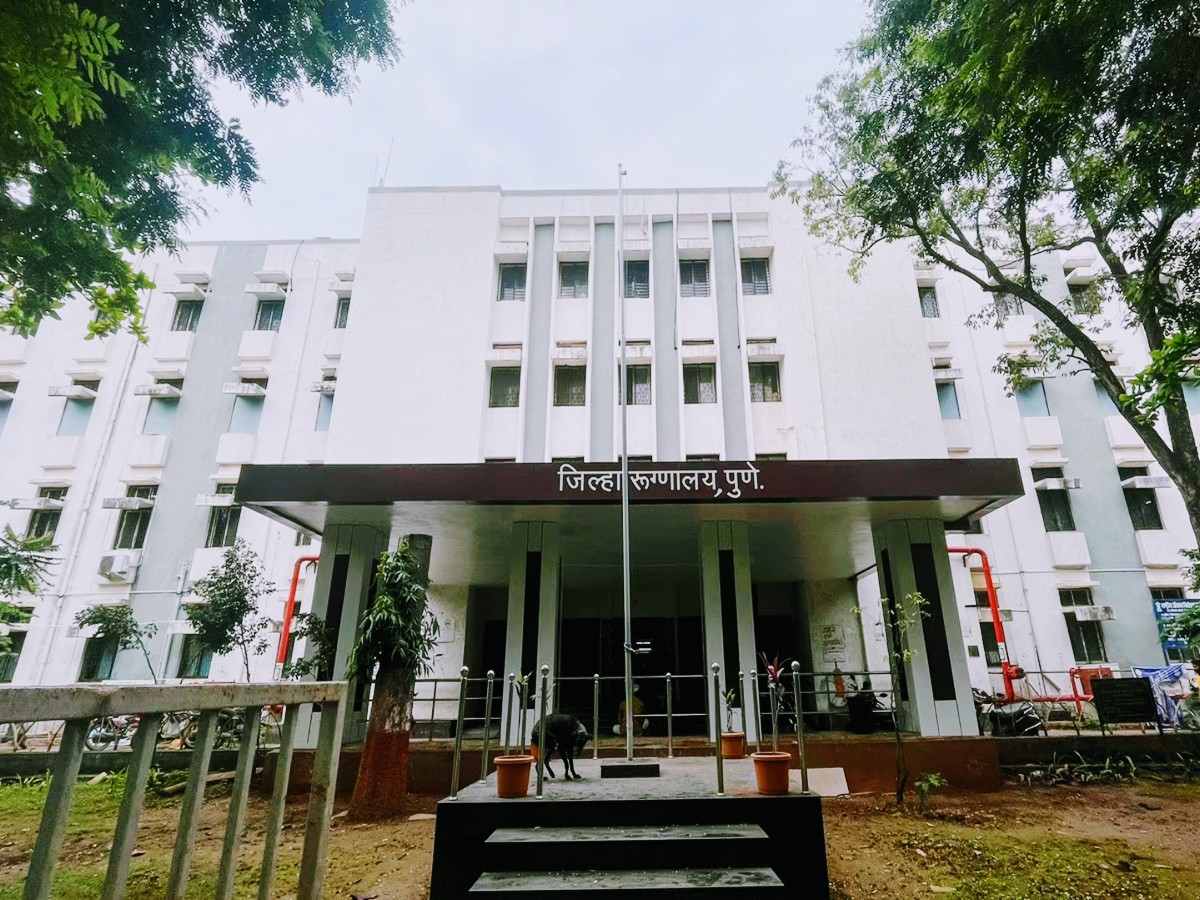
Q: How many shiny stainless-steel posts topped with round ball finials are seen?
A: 12